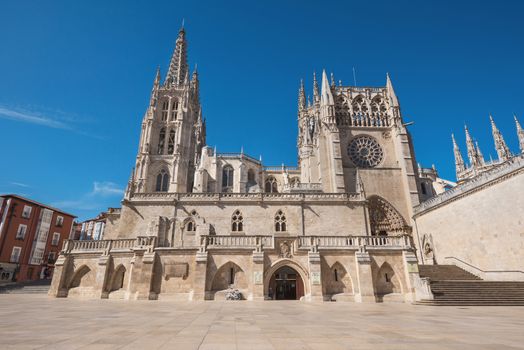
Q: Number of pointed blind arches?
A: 5